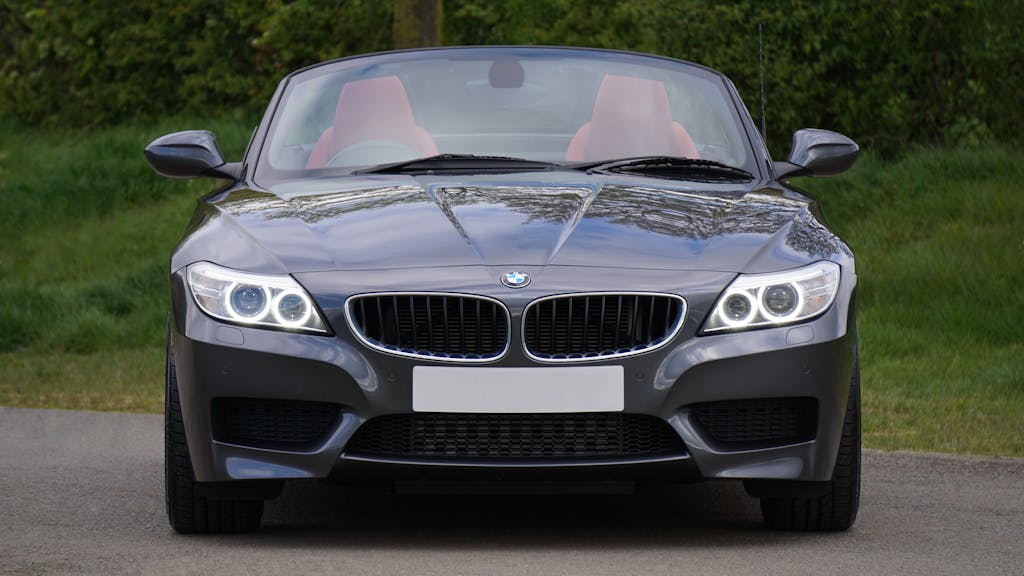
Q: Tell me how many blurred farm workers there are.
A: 0